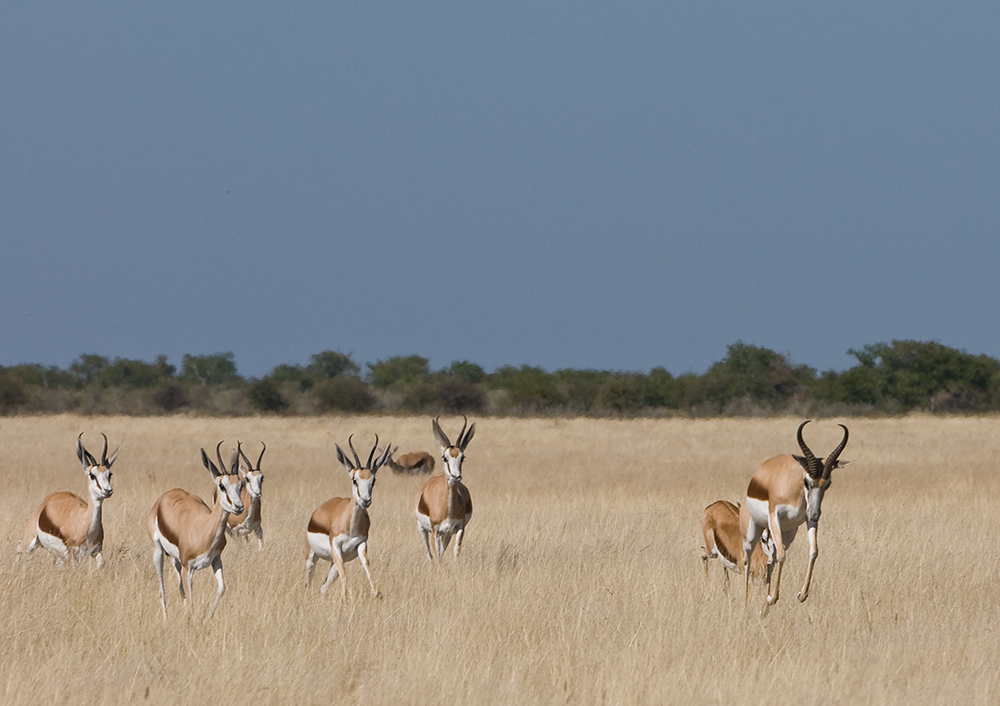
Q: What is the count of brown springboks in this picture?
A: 8